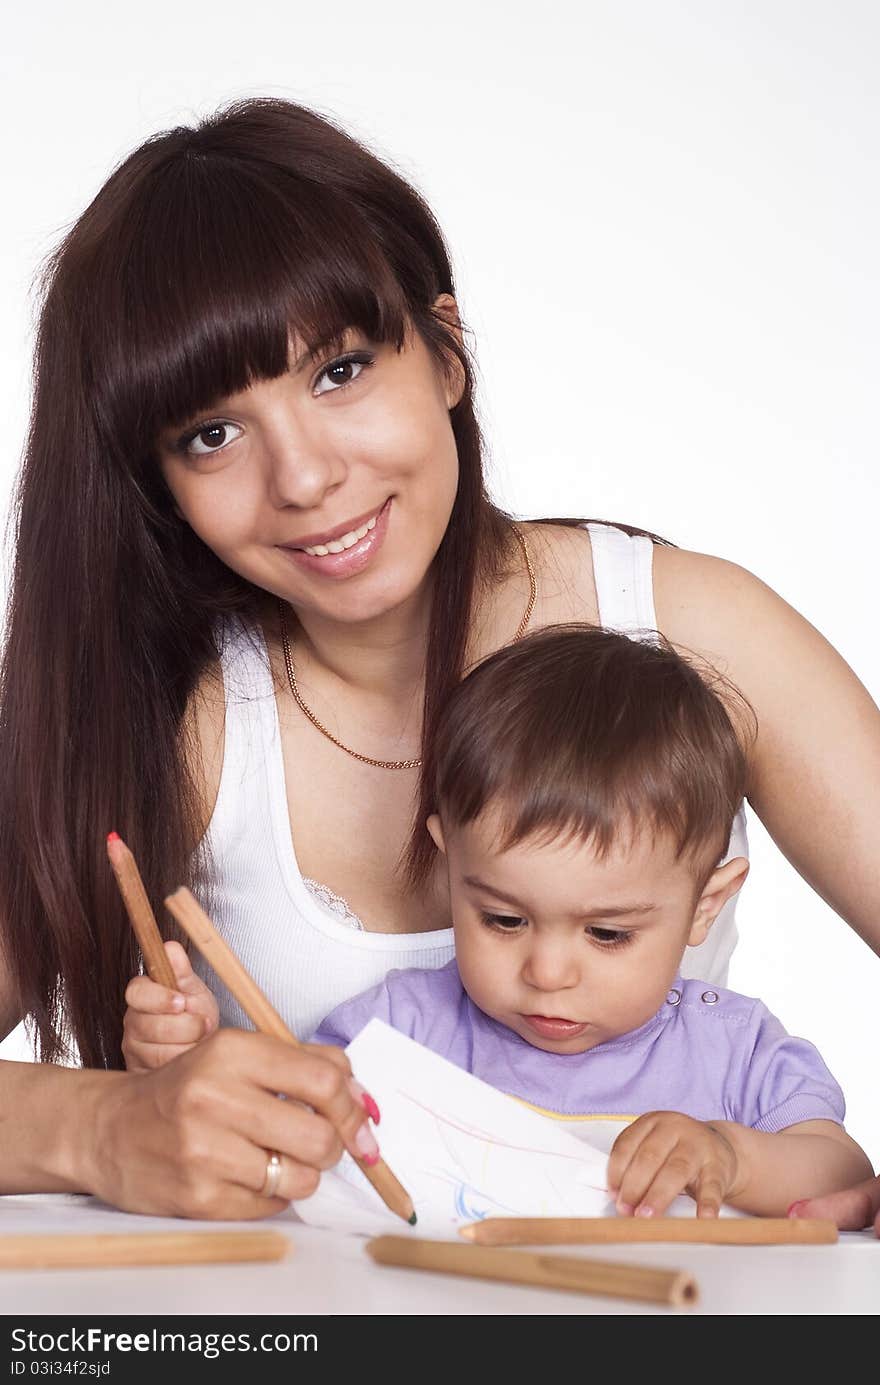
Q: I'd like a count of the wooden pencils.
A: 5